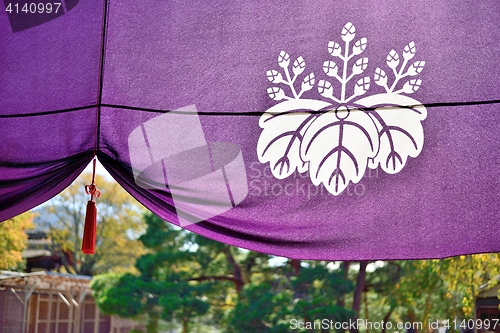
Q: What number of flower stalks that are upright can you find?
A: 3